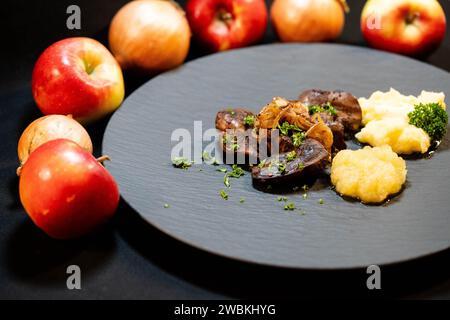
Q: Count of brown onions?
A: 3